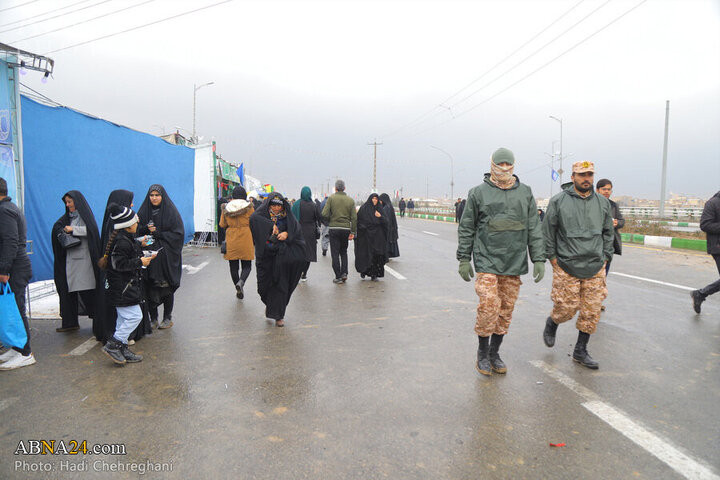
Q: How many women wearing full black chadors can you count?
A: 6